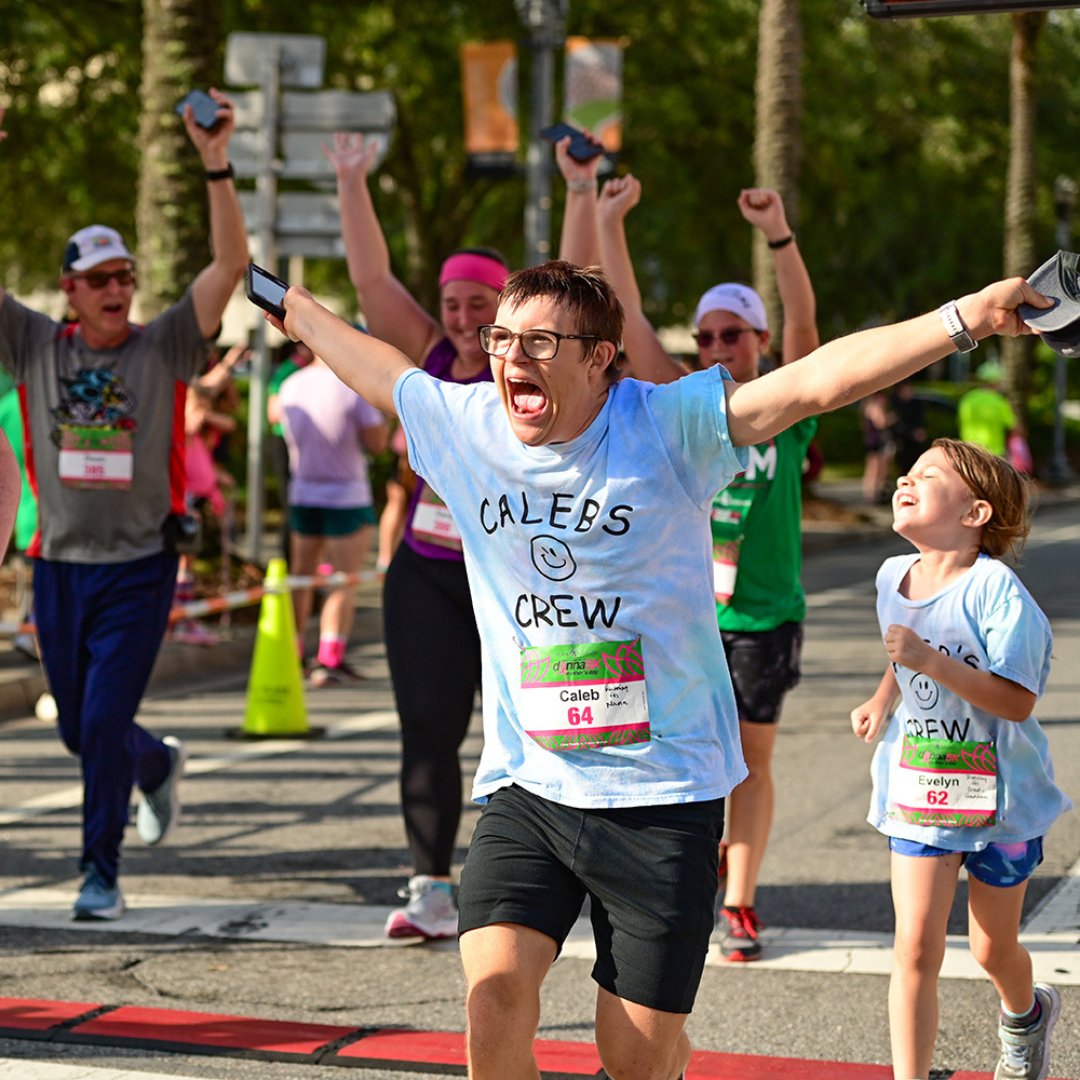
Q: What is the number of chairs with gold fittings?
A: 0